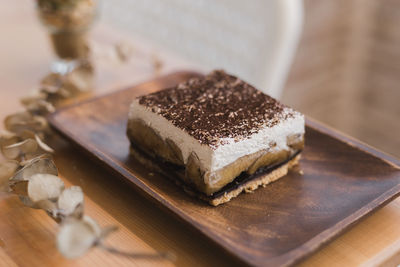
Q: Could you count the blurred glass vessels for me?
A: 1